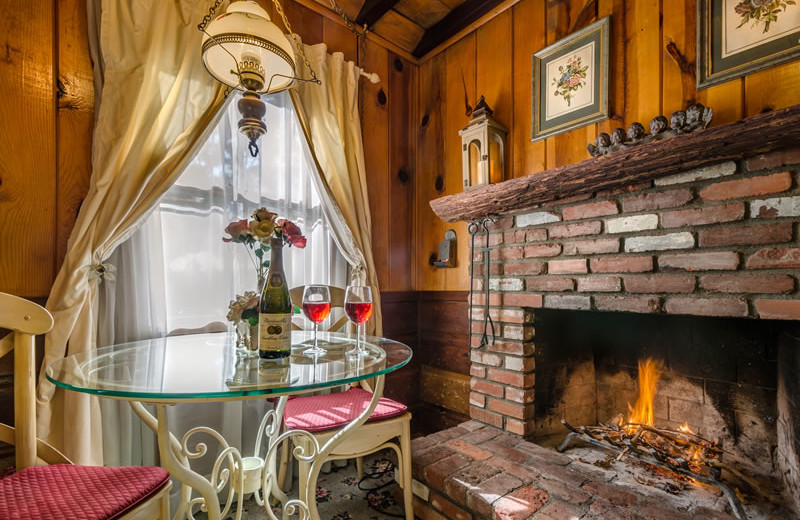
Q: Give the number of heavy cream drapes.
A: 2